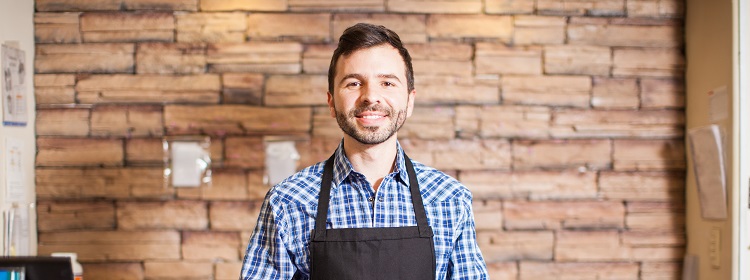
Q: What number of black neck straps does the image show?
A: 2